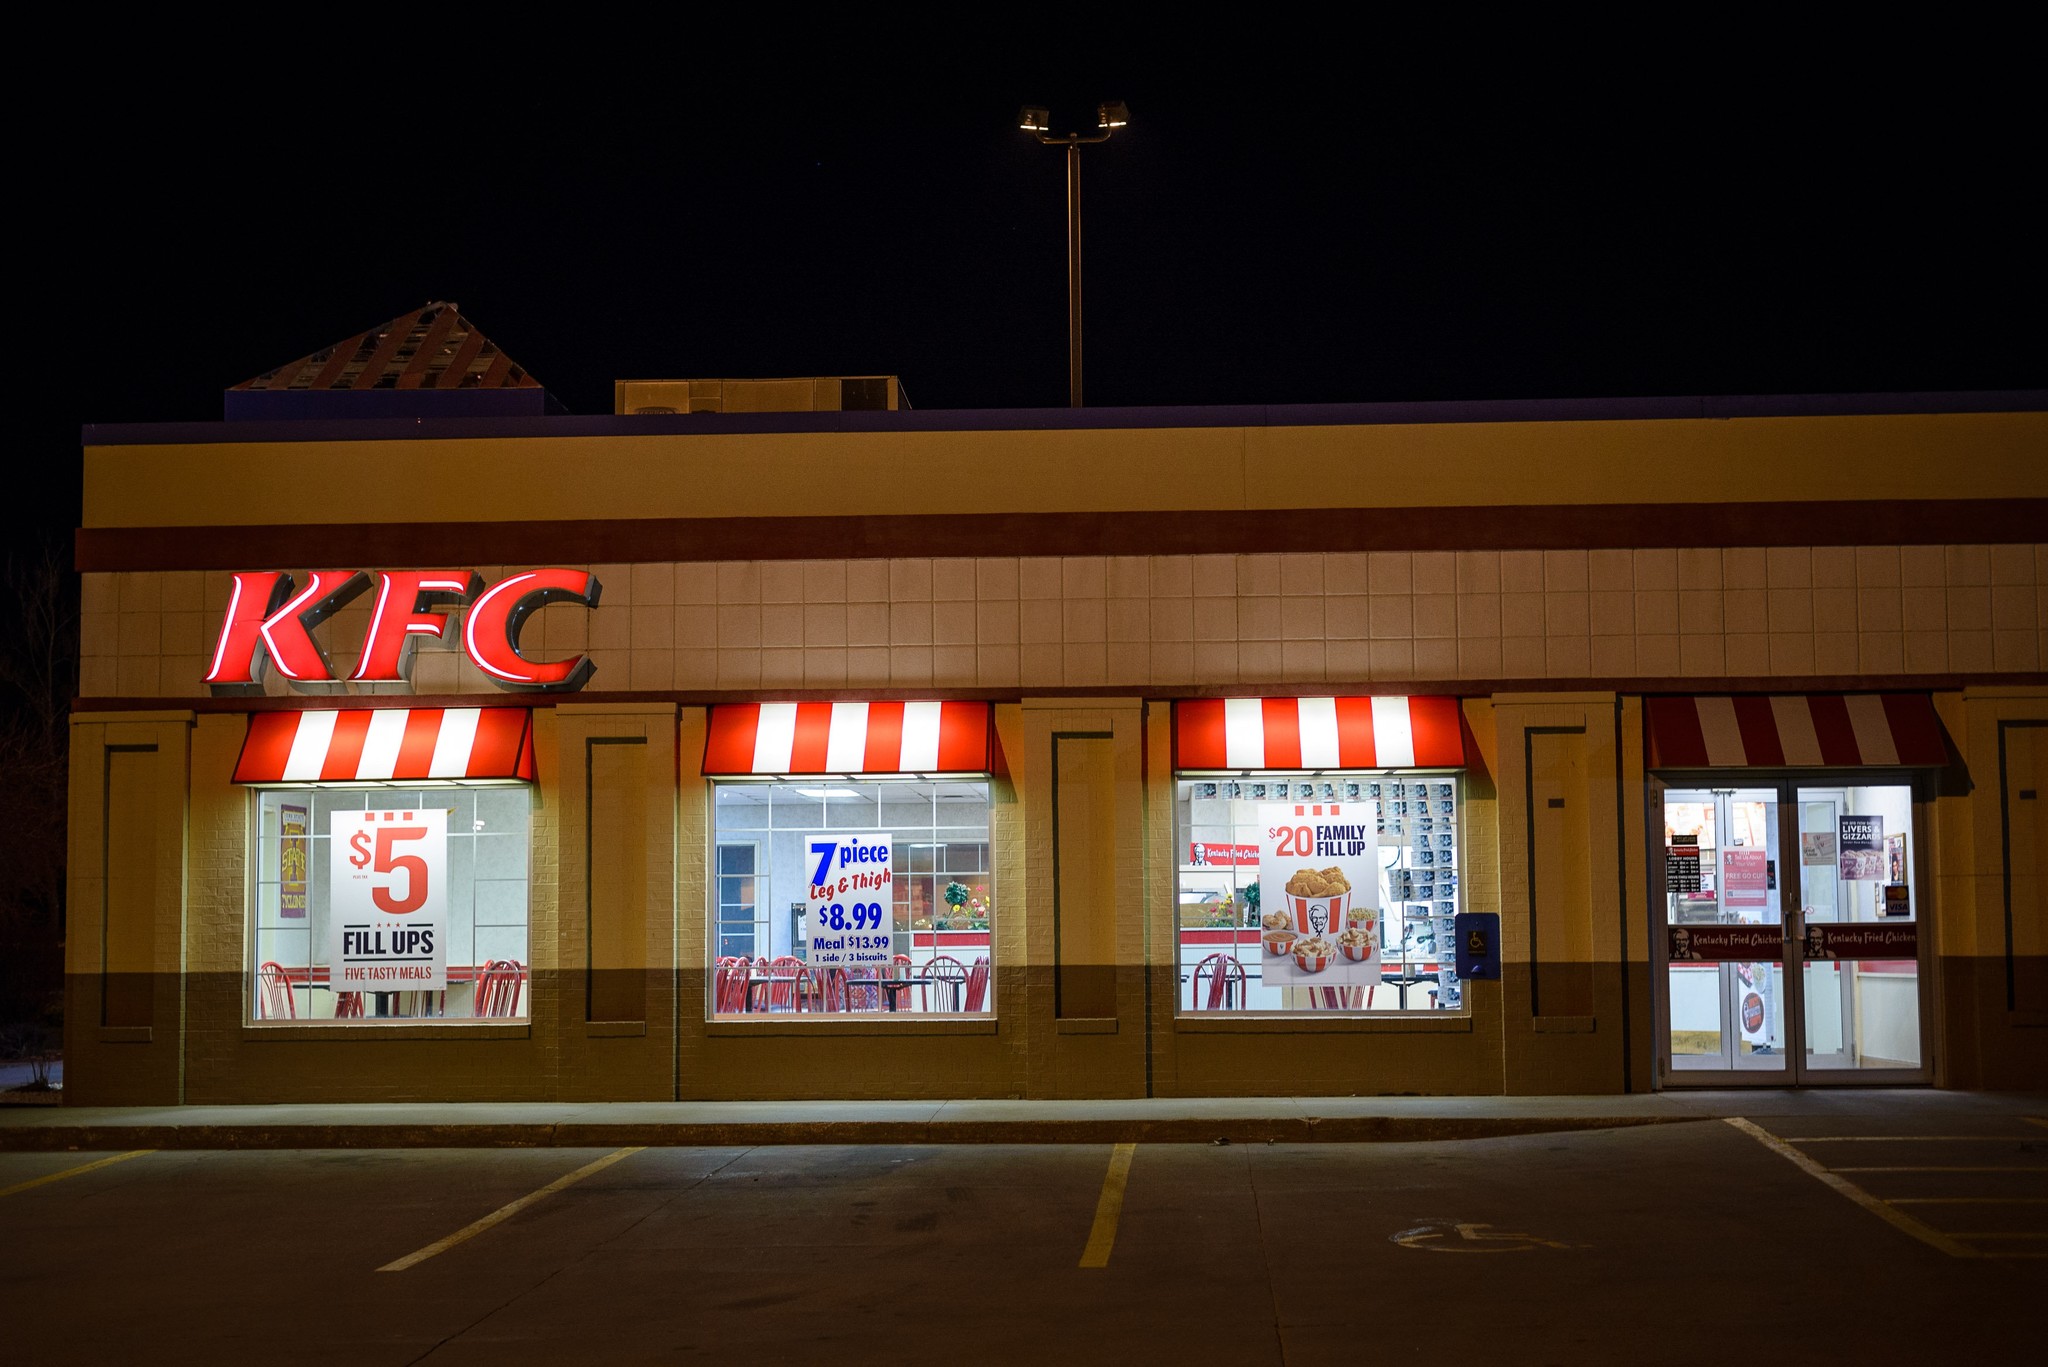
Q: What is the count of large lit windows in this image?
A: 3